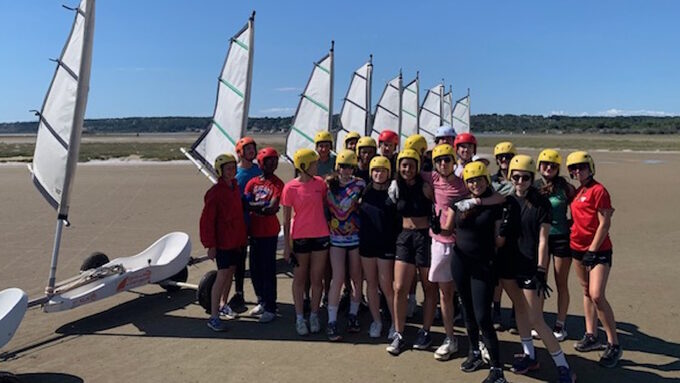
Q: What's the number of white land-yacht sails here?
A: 9